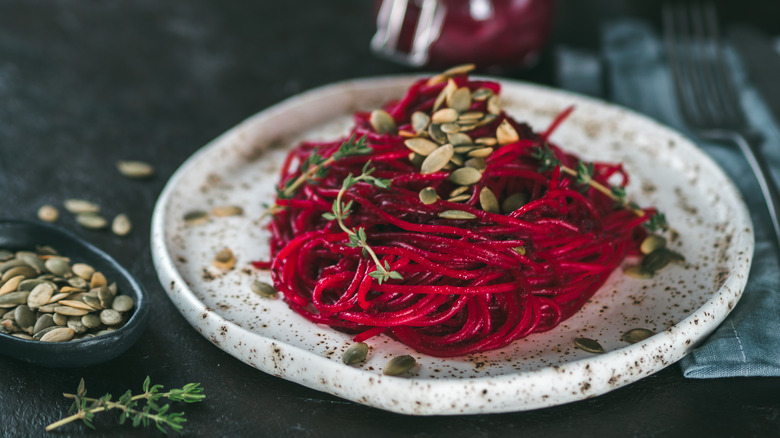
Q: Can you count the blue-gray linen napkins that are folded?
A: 1